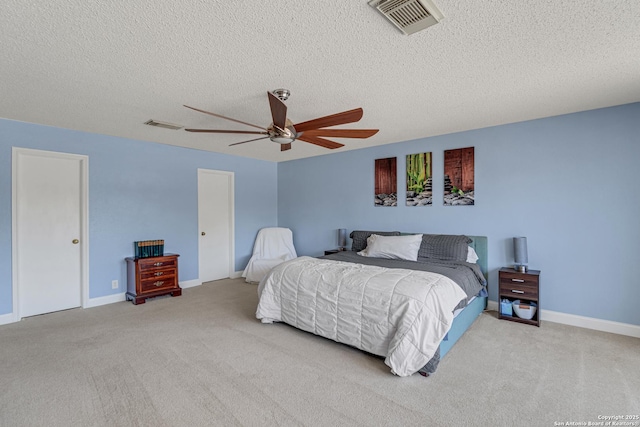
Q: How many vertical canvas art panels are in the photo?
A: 3